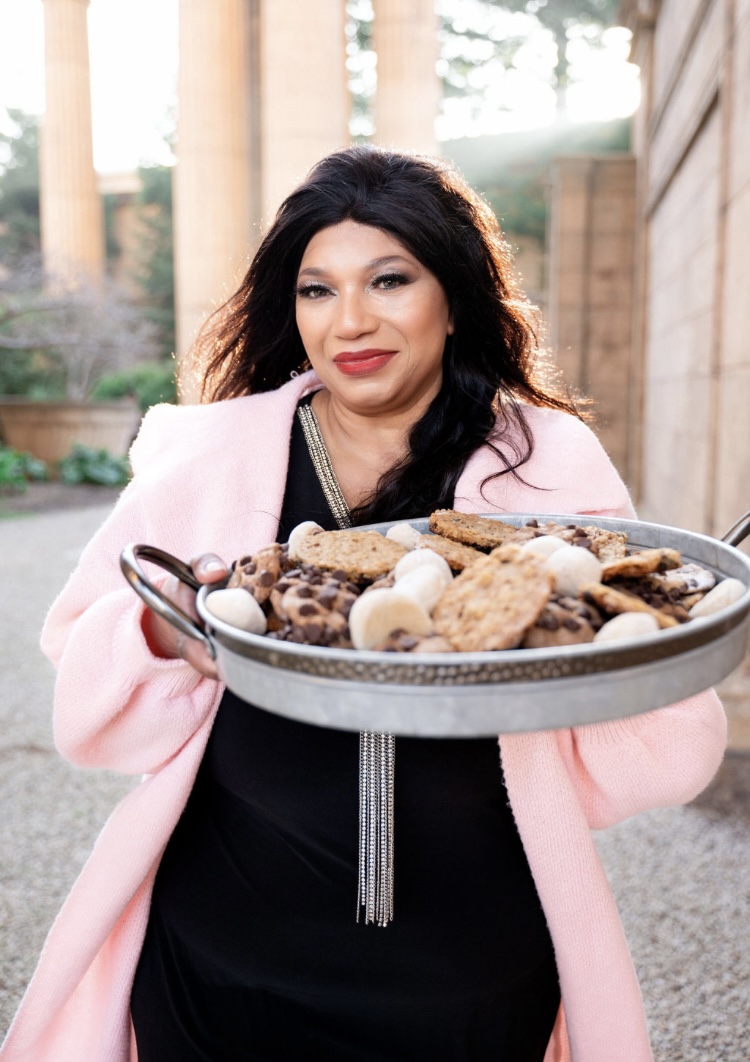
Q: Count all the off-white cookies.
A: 10